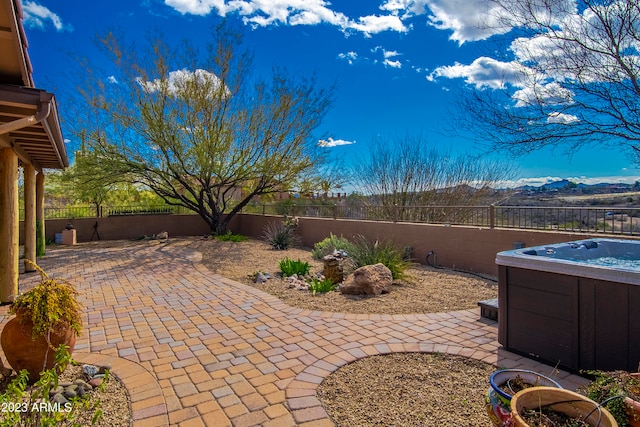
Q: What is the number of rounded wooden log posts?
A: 3